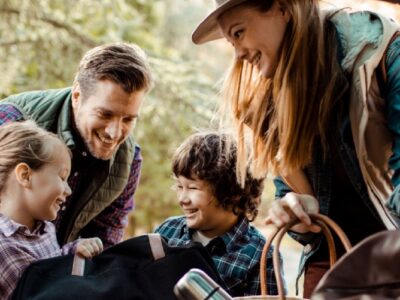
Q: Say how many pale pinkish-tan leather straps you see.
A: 2